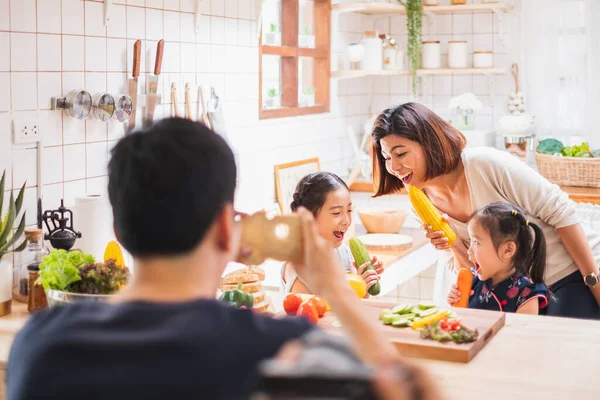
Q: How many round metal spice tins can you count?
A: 3